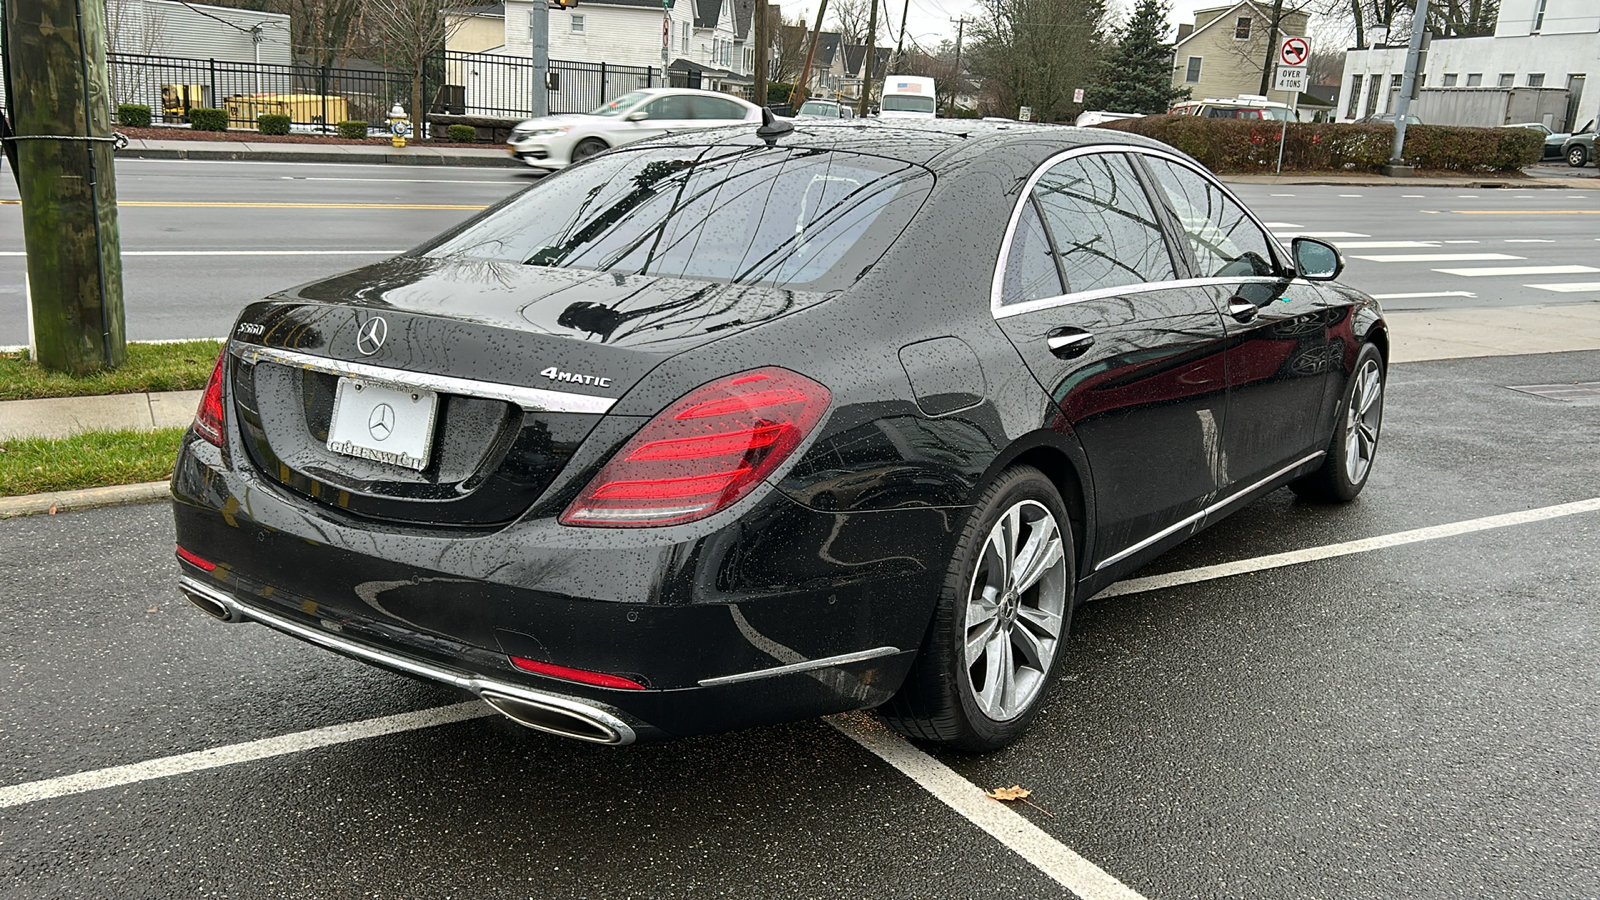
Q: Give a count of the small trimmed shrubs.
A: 5